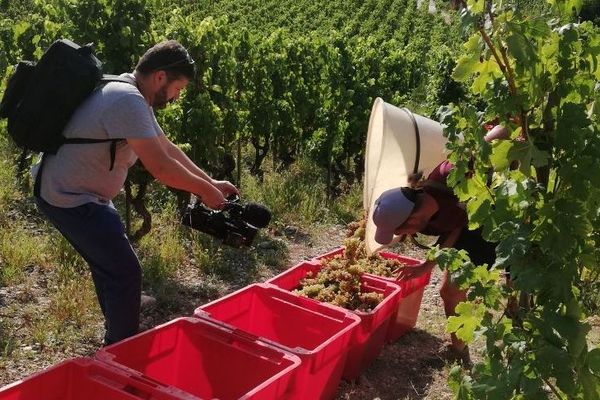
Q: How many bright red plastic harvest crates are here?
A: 5